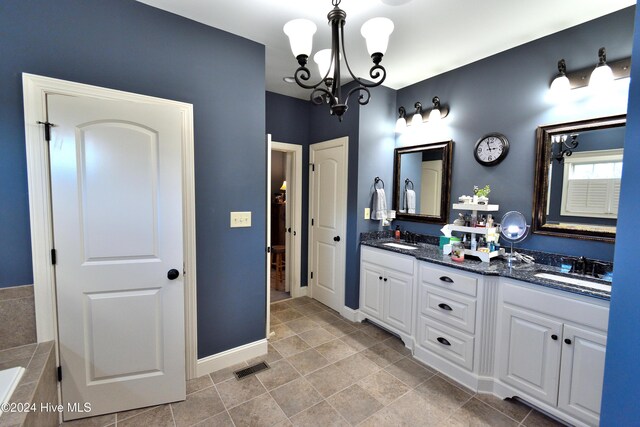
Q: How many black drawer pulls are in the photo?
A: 3